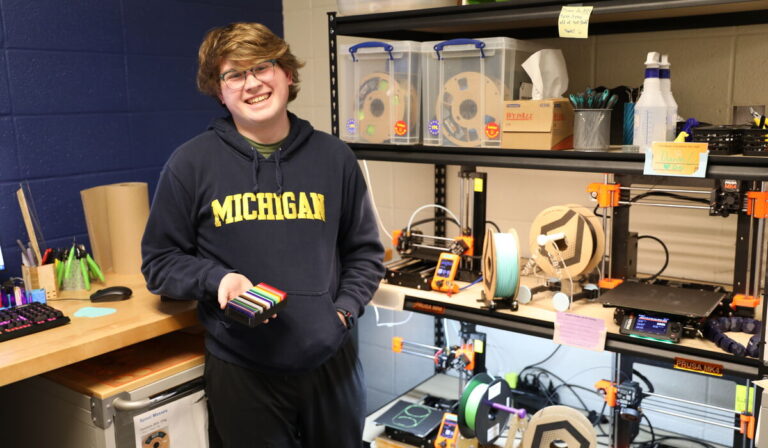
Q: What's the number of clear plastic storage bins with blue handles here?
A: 2